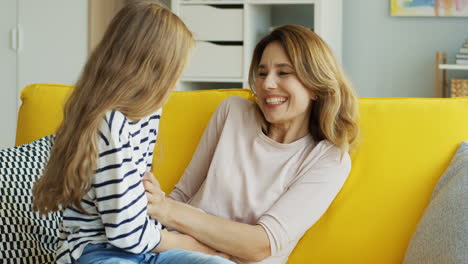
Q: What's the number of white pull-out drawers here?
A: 2